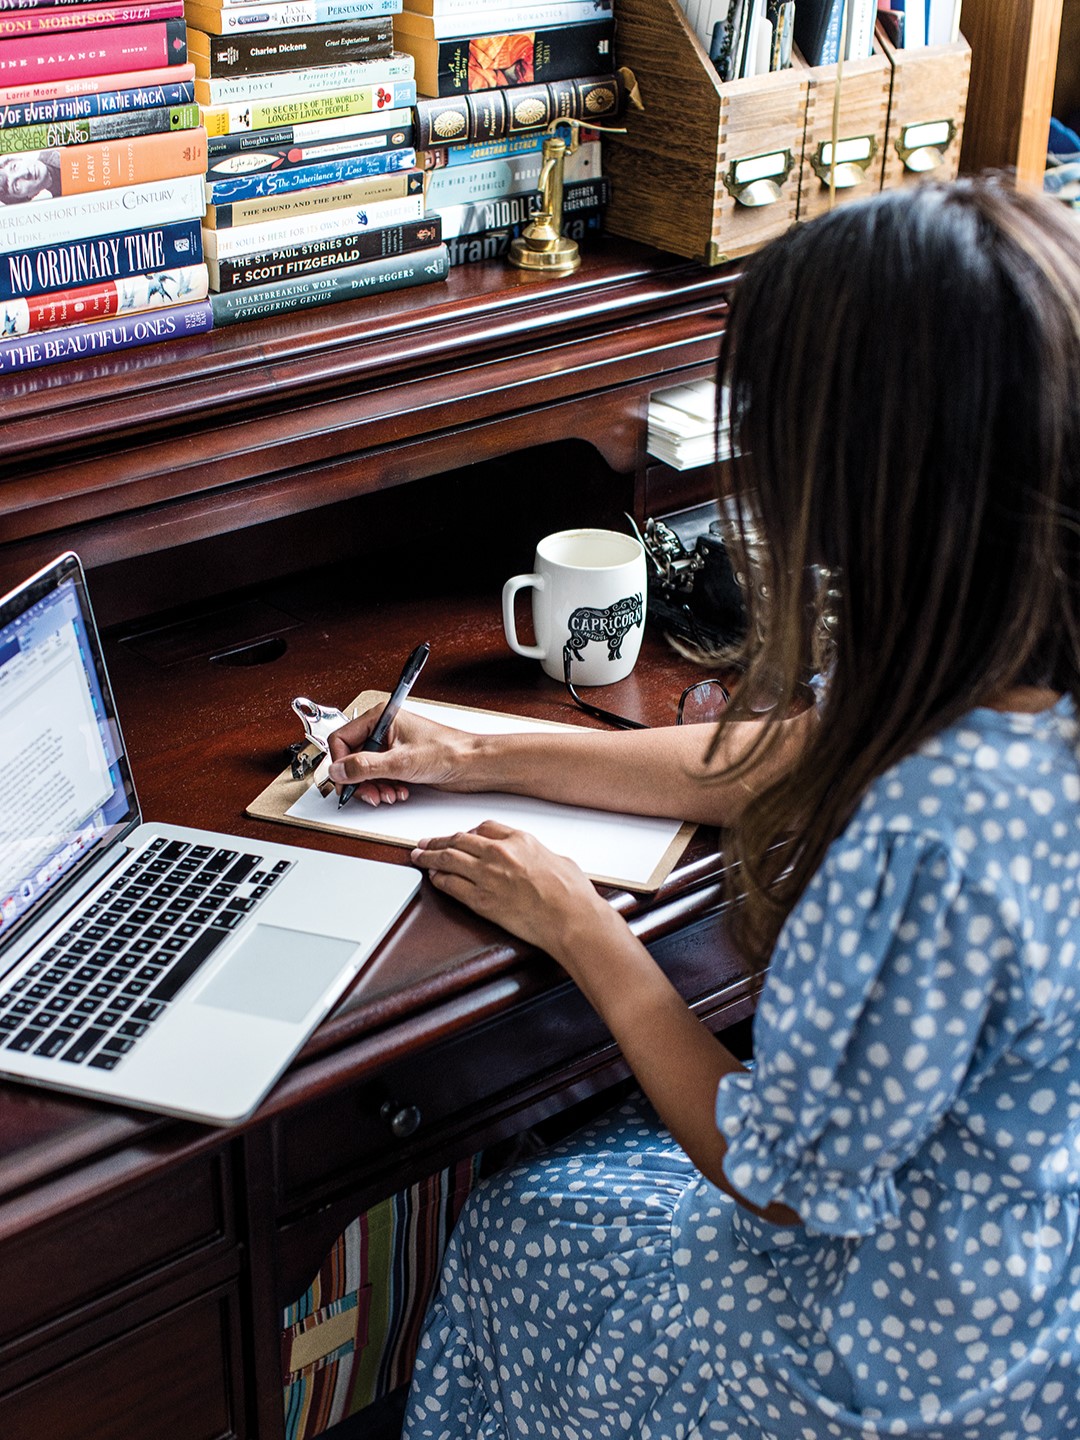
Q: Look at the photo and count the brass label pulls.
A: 3